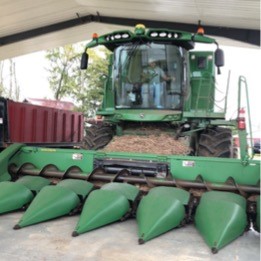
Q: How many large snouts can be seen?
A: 5